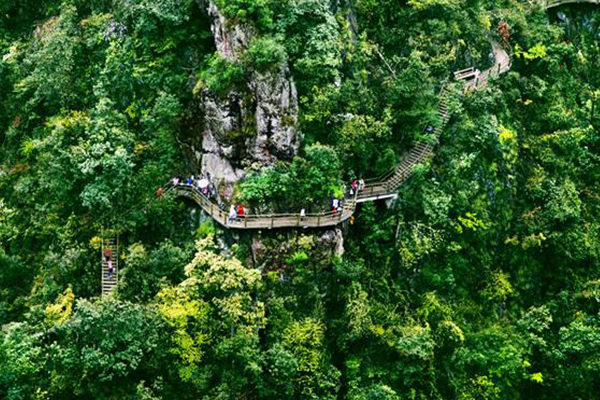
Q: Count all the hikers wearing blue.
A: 1